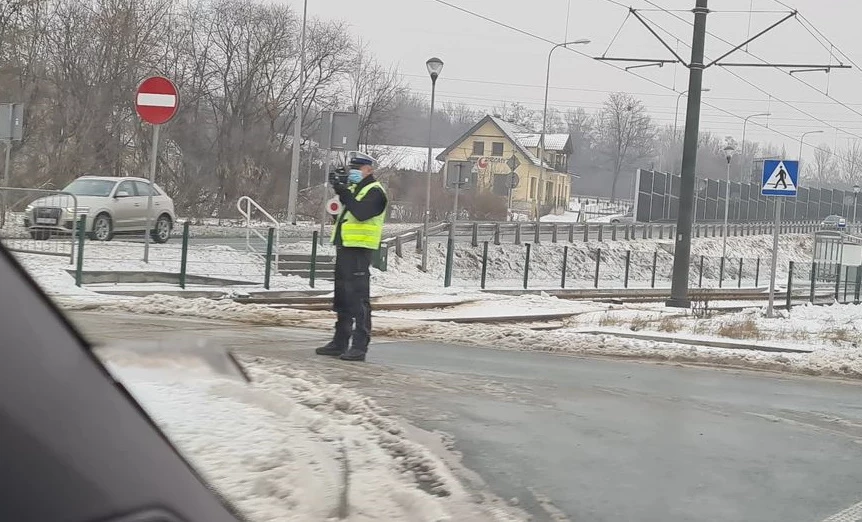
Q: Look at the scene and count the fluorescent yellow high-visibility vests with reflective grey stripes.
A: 1